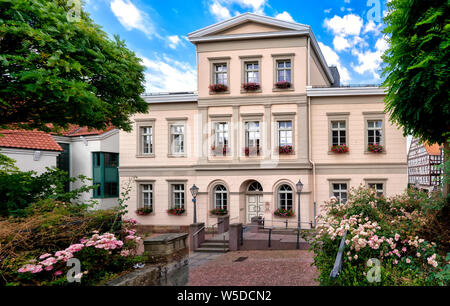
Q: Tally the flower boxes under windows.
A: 12